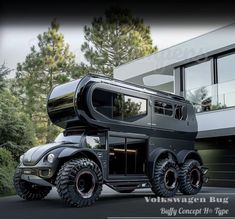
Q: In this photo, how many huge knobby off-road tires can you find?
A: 4